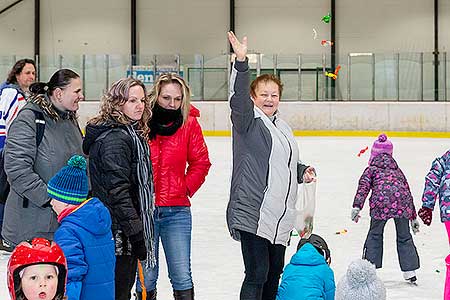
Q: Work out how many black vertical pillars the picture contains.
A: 5